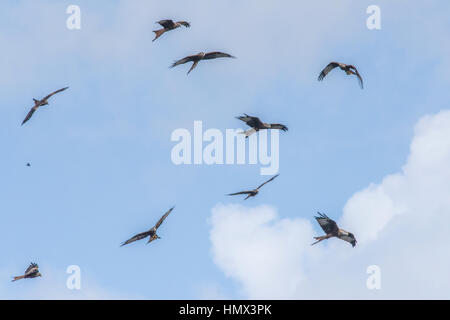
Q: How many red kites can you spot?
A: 9